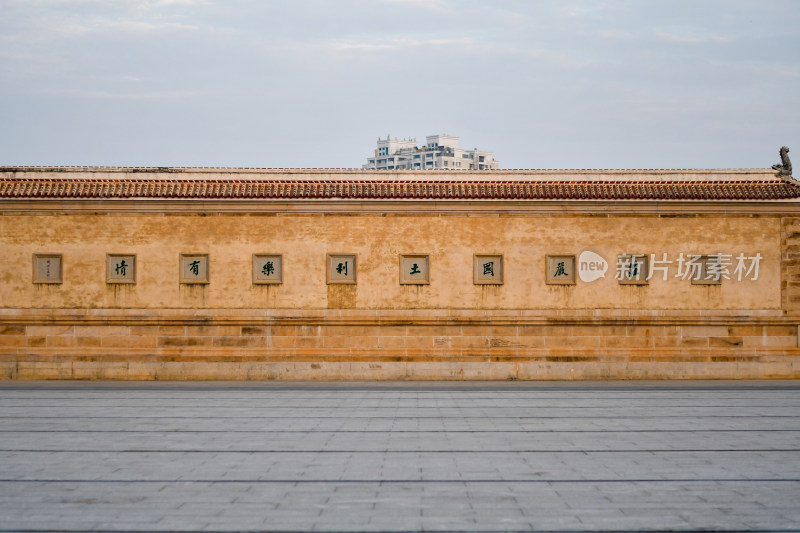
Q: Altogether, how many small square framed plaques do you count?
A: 10